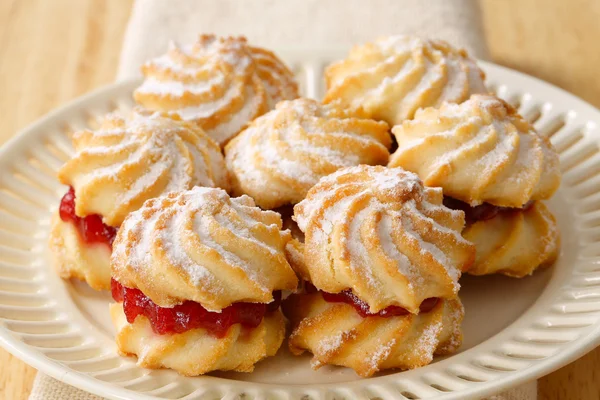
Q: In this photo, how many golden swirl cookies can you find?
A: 7